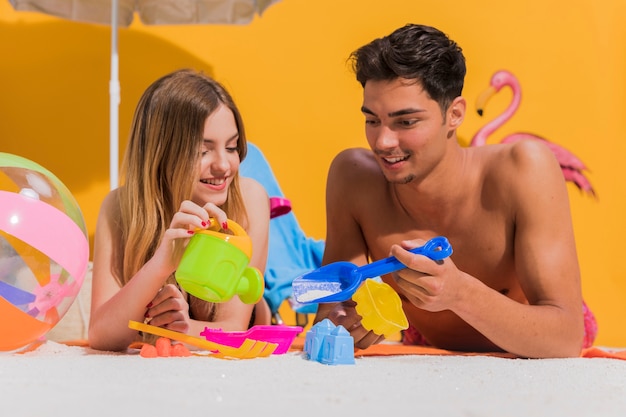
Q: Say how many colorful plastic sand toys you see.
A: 7